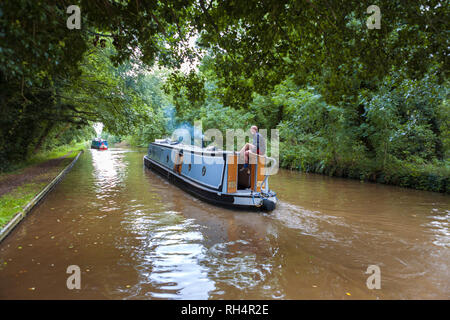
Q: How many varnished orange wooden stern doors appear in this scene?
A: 2